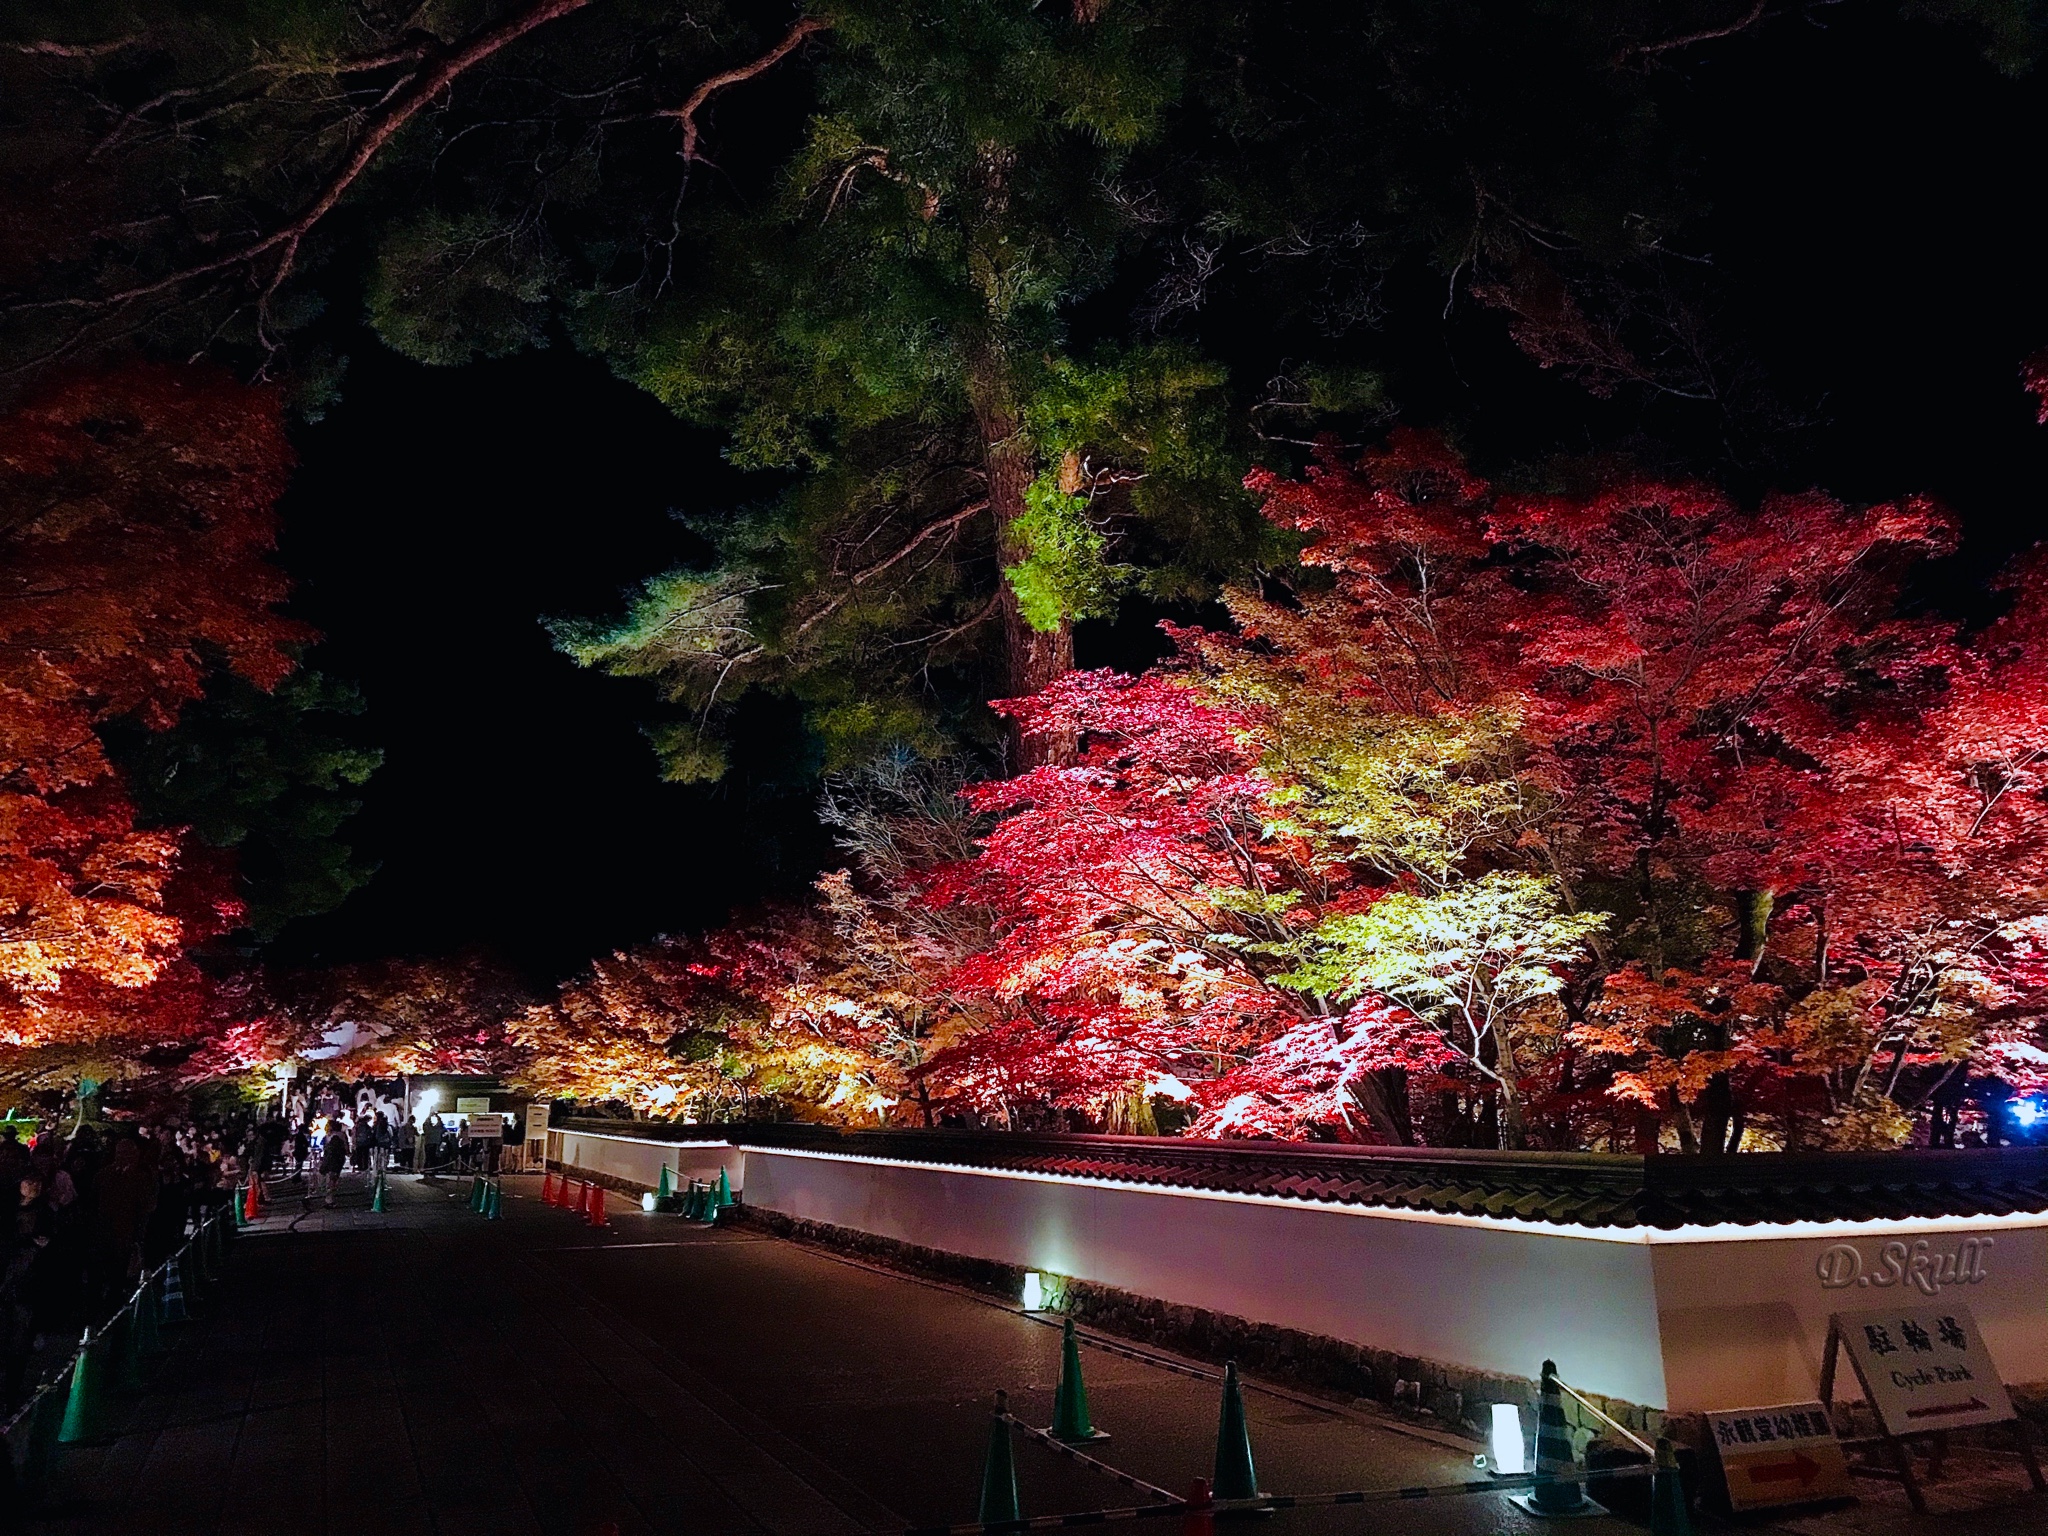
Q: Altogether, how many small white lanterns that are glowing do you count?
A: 3